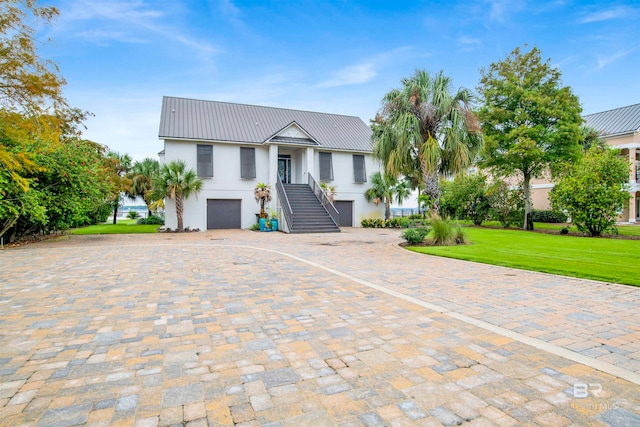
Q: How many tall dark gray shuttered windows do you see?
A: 4